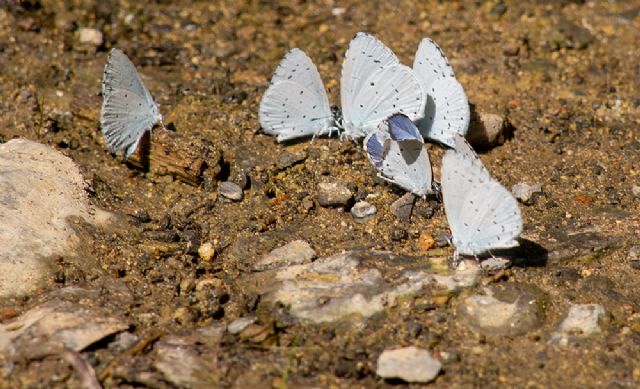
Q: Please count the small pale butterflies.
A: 6